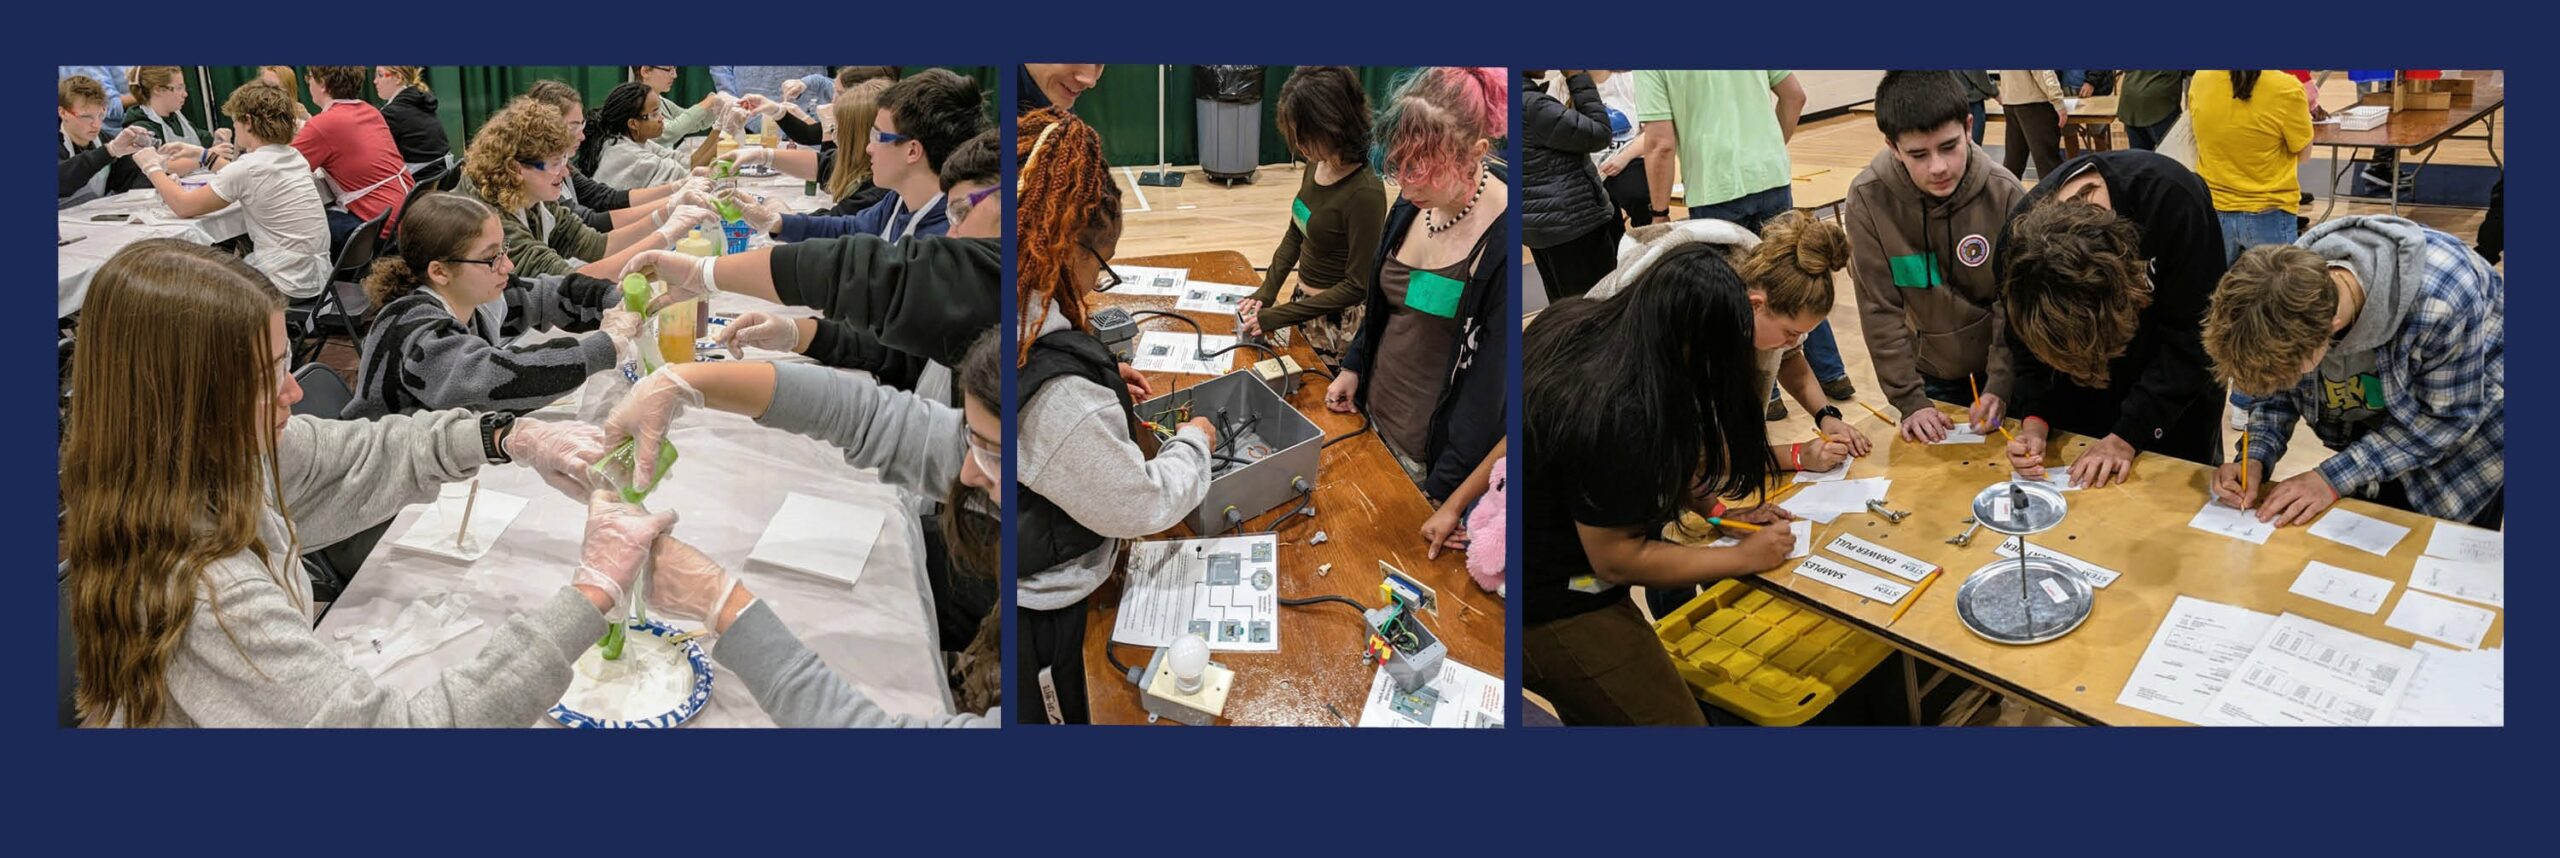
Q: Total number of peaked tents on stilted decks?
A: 0